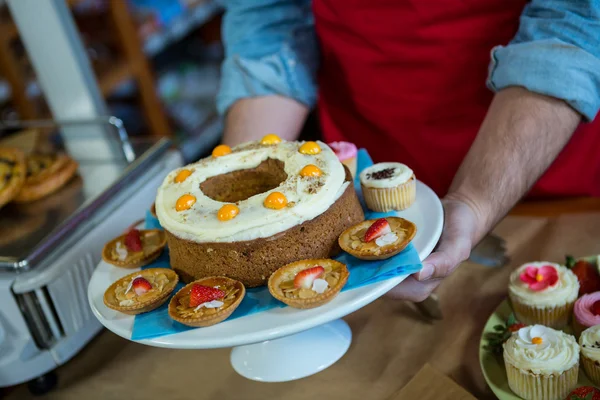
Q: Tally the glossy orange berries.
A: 8